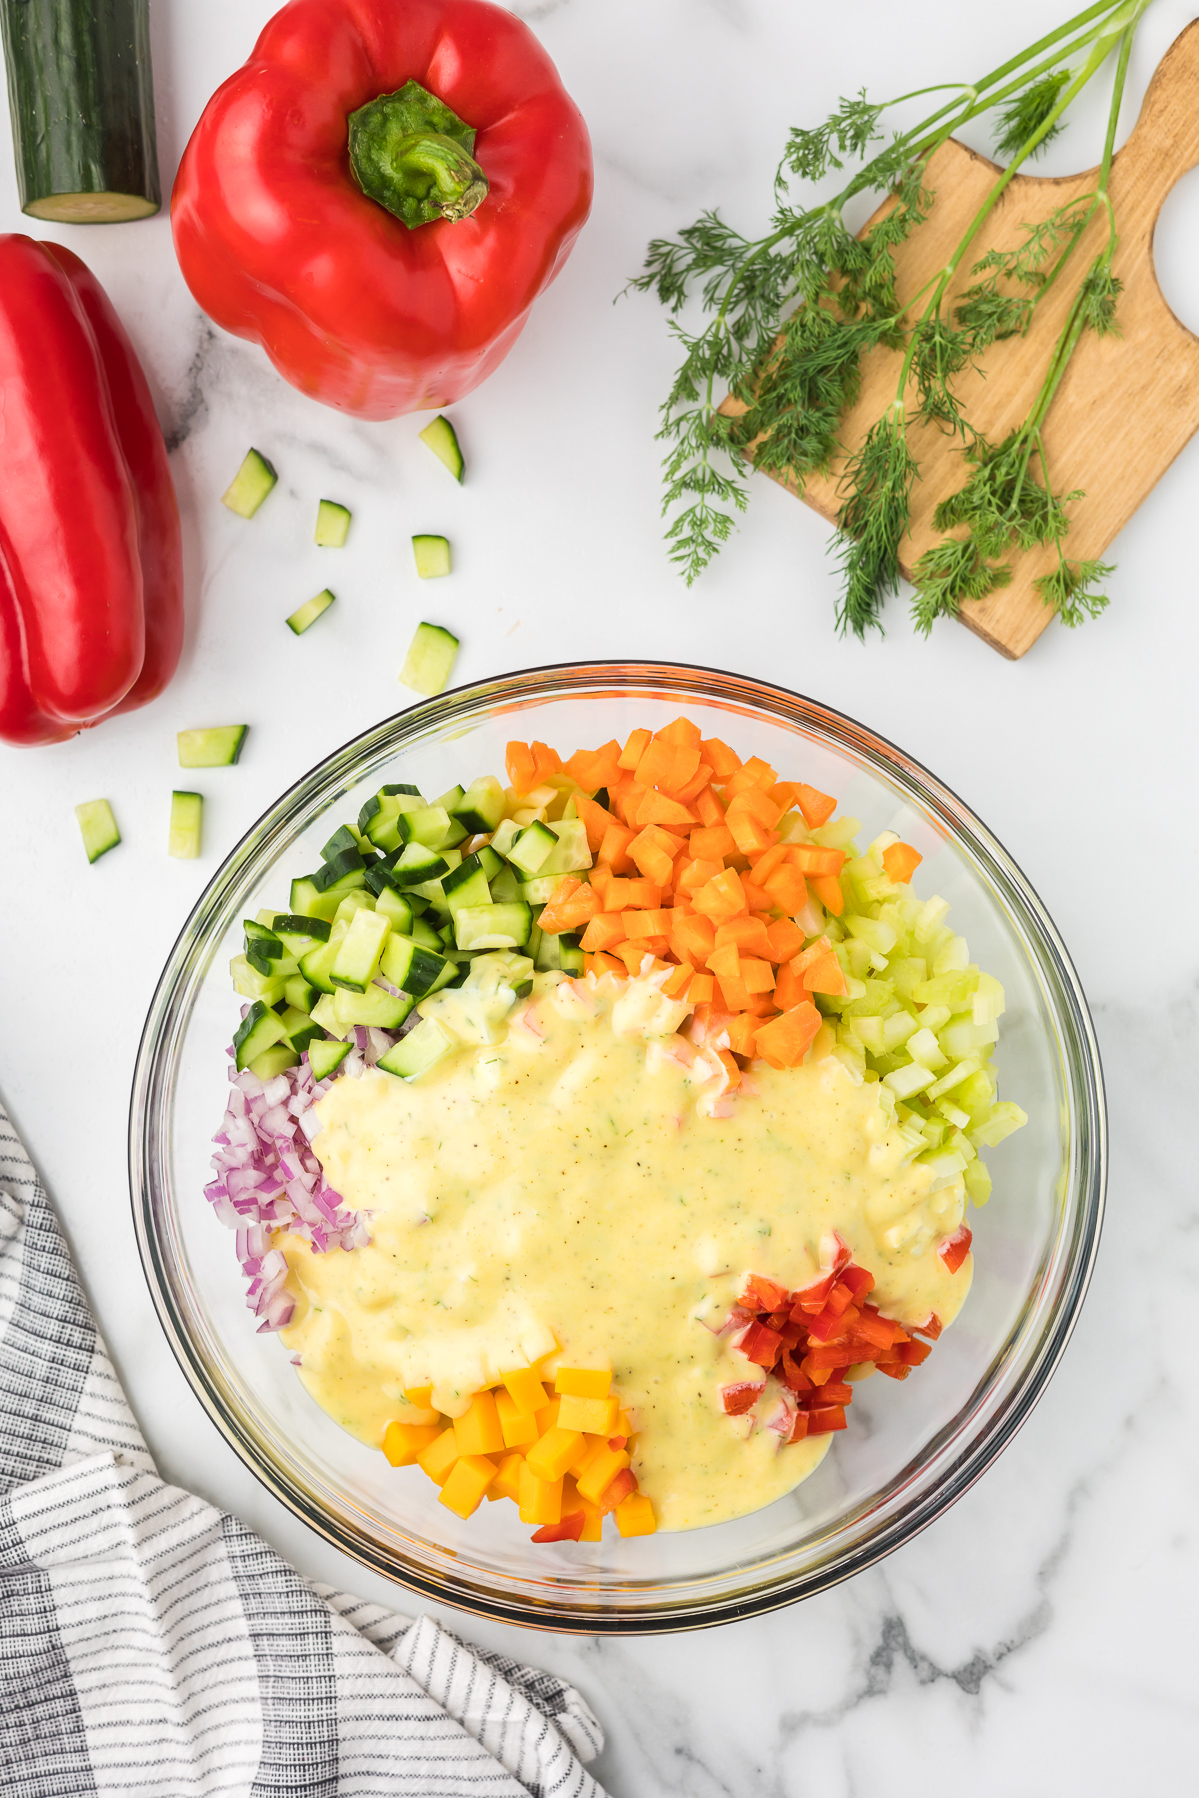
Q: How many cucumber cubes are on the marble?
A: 9